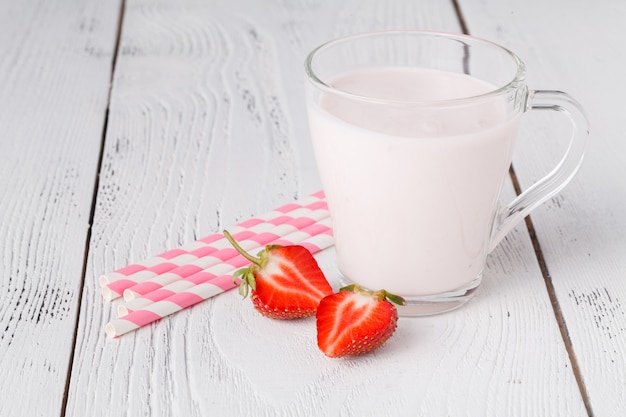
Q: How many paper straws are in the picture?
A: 5